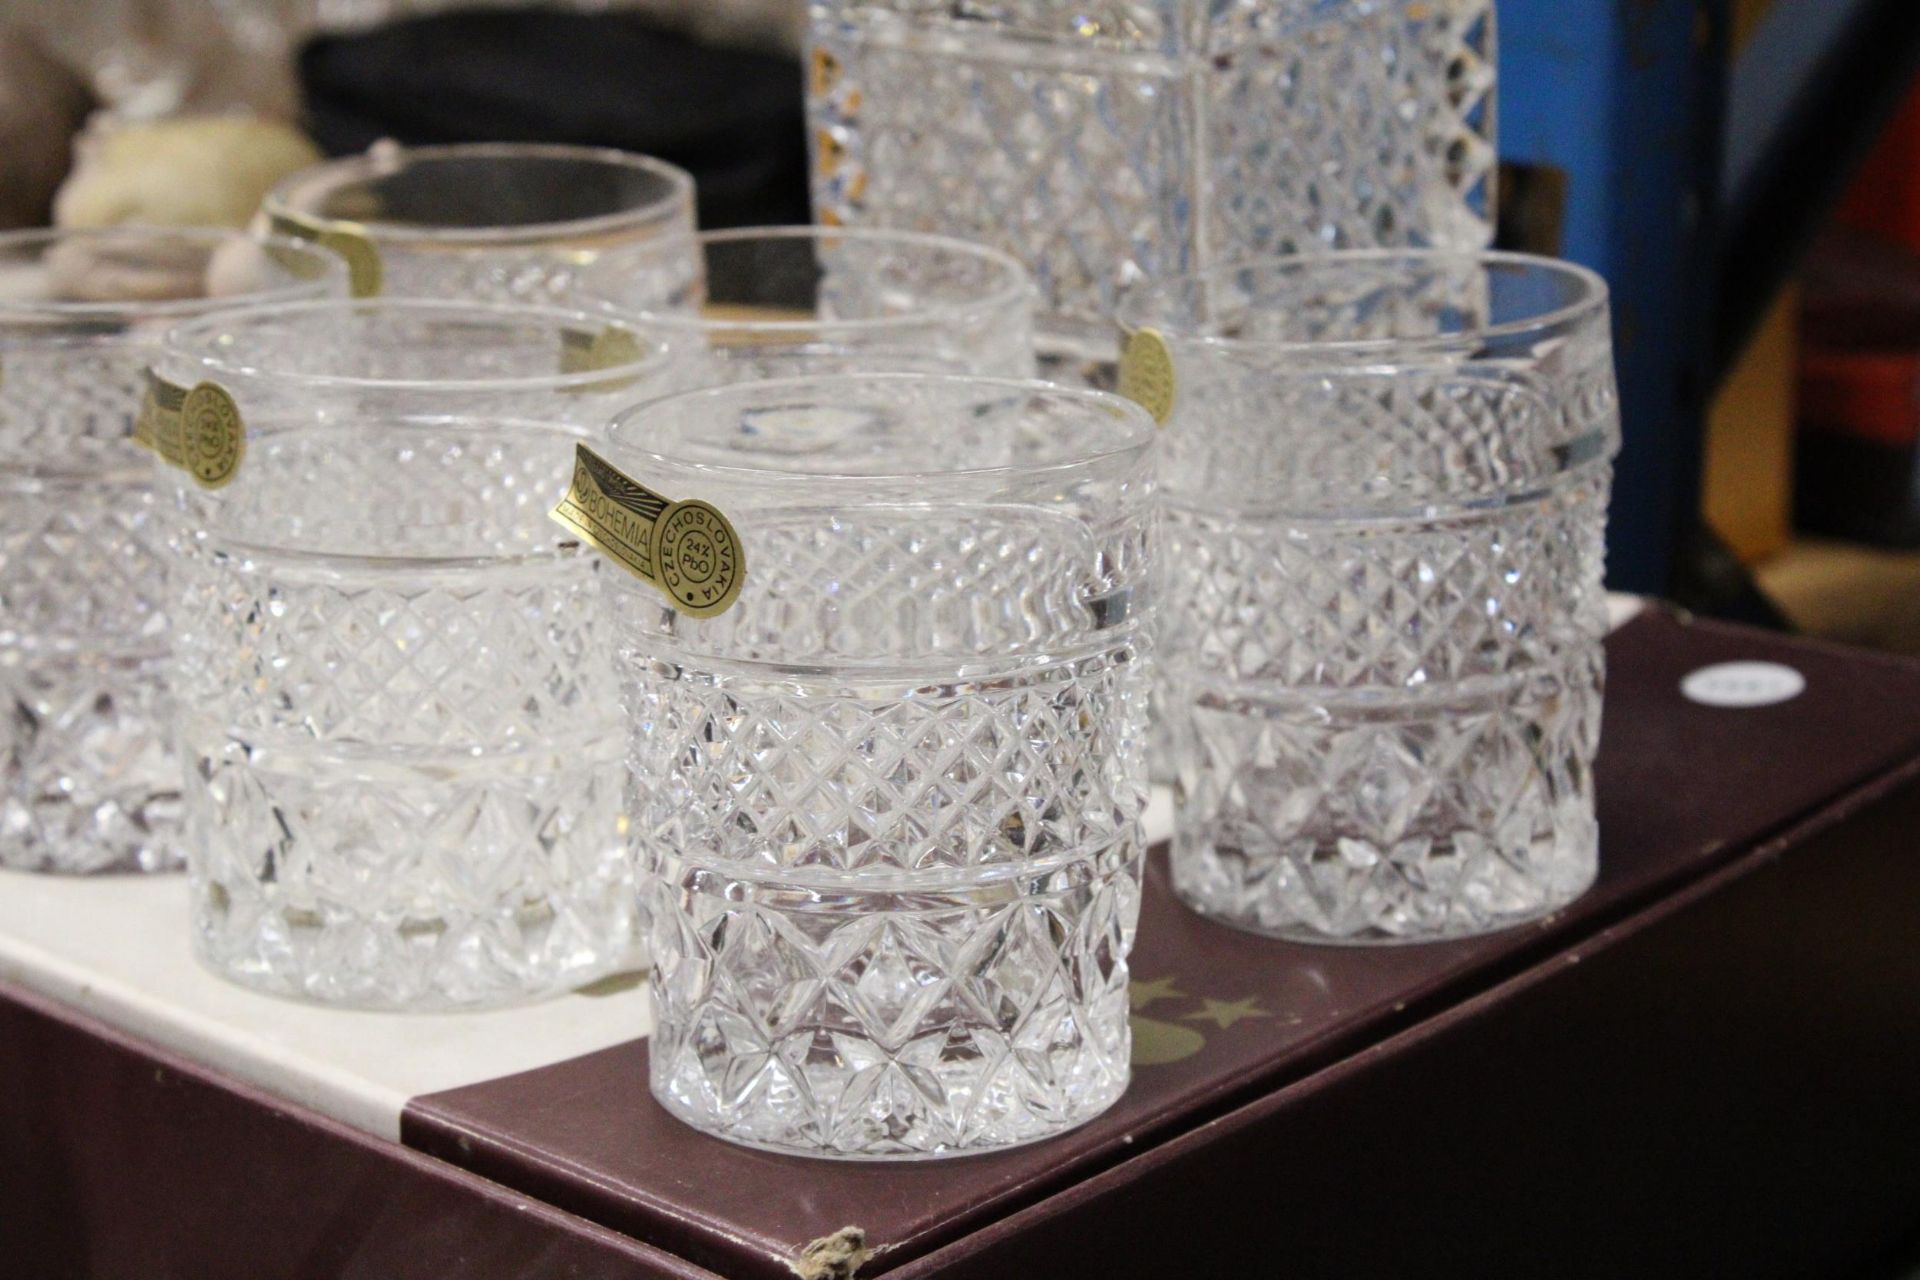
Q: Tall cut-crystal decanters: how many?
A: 1